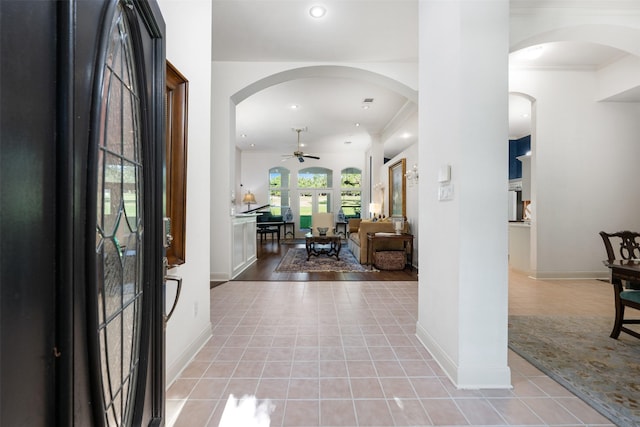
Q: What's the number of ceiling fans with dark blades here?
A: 1